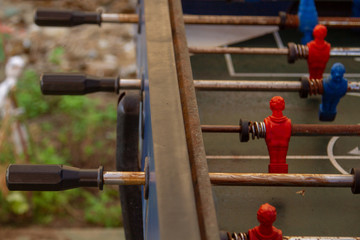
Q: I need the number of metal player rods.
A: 6